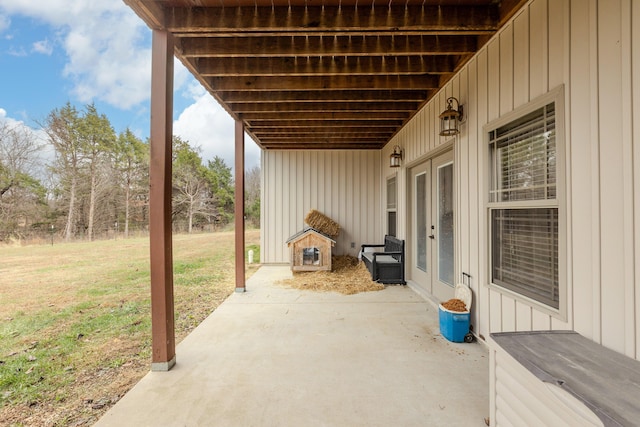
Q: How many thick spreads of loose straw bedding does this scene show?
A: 1